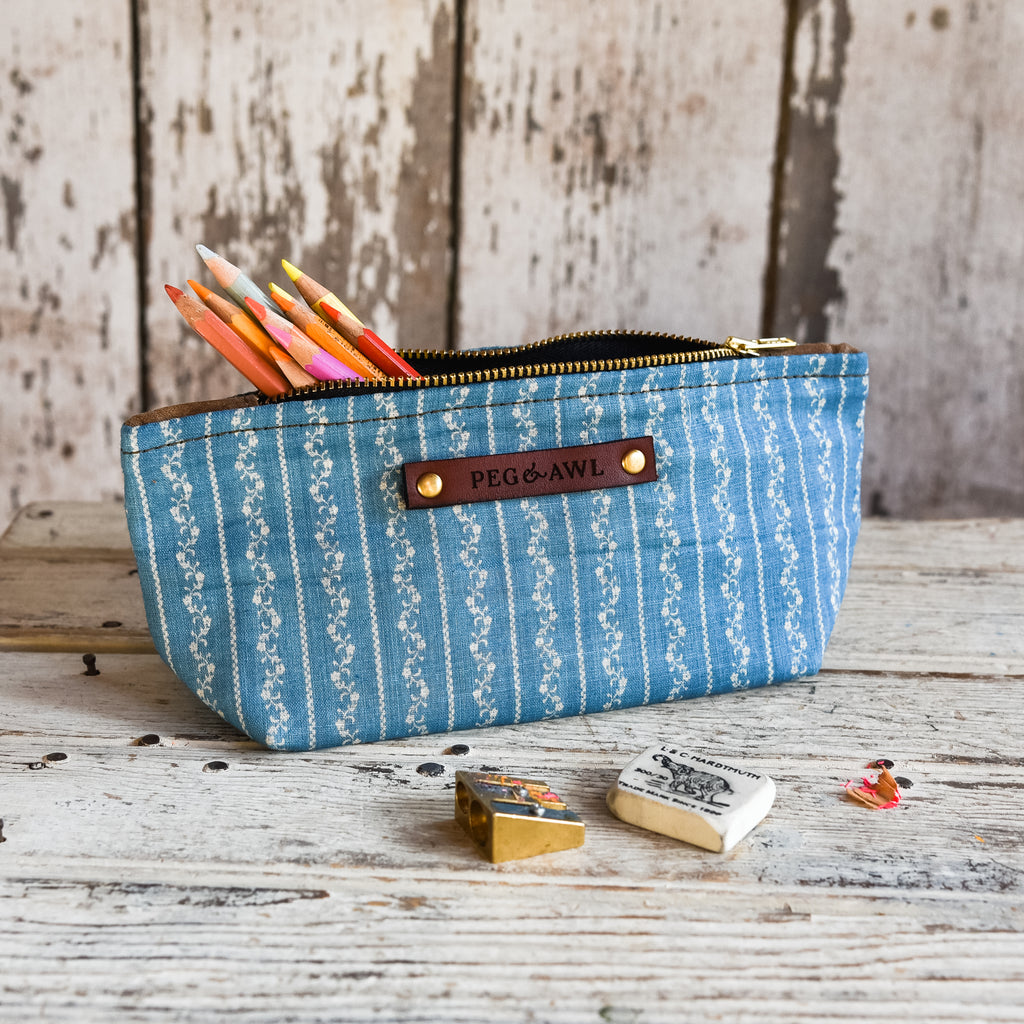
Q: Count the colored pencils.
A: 10